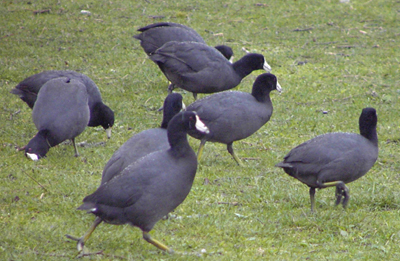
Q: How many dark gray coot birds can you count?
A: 8